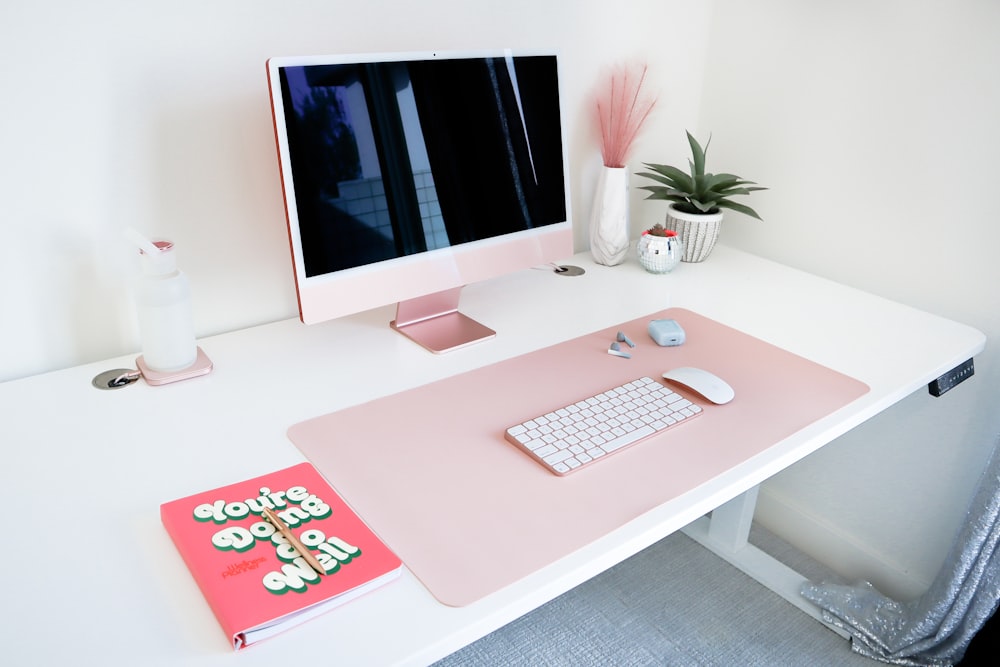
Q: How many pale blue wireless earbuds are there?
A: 2